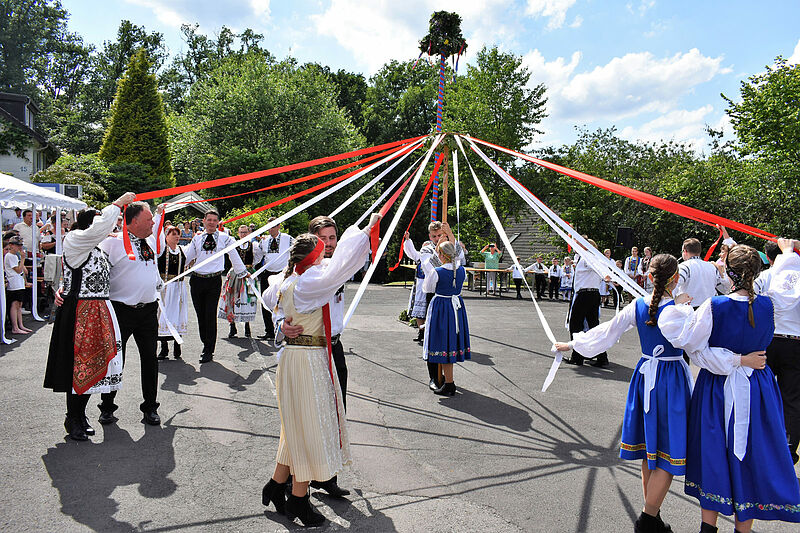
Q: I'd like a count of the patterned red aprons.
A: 1